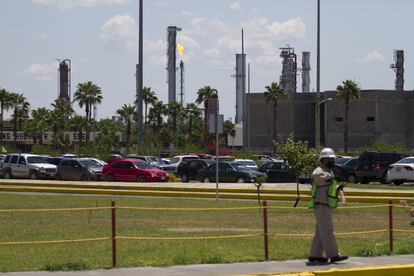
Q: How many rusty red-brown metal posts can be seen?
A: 3